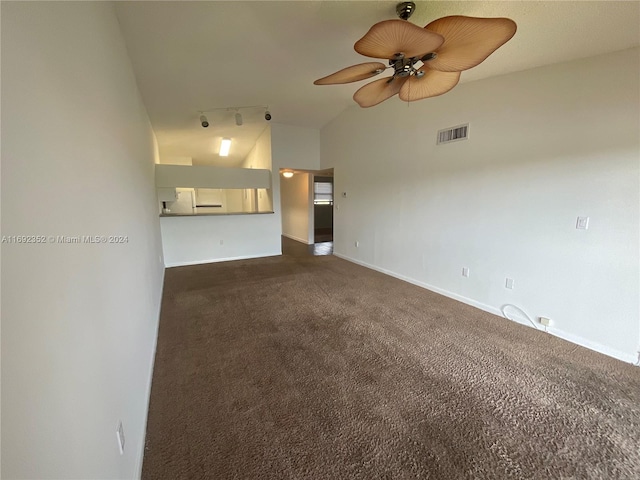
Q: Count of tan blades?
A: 5